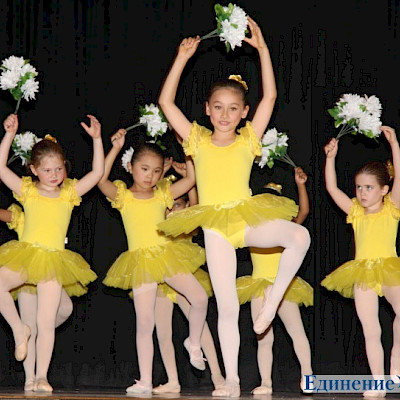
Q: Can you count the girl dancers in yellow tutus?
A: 7